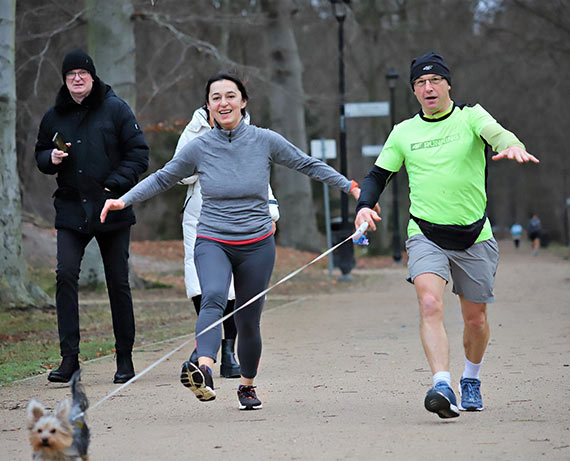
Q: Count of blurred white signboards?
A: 3